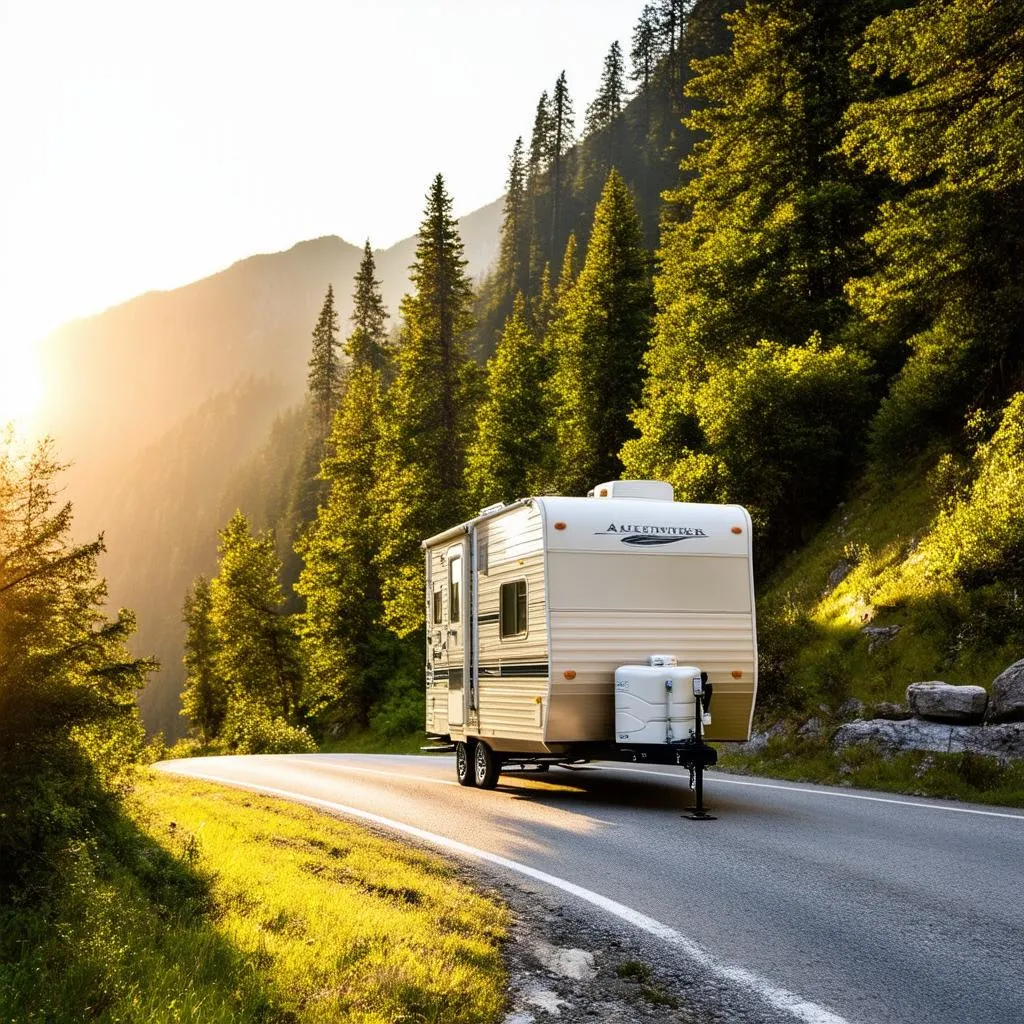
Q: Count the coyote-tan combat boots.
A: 0